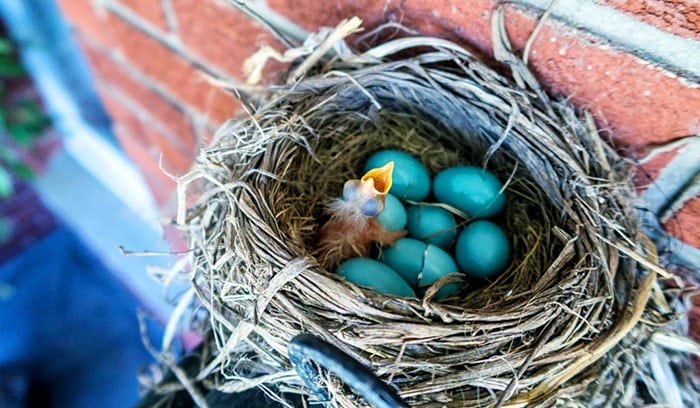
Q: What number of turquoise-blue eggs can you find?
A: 7